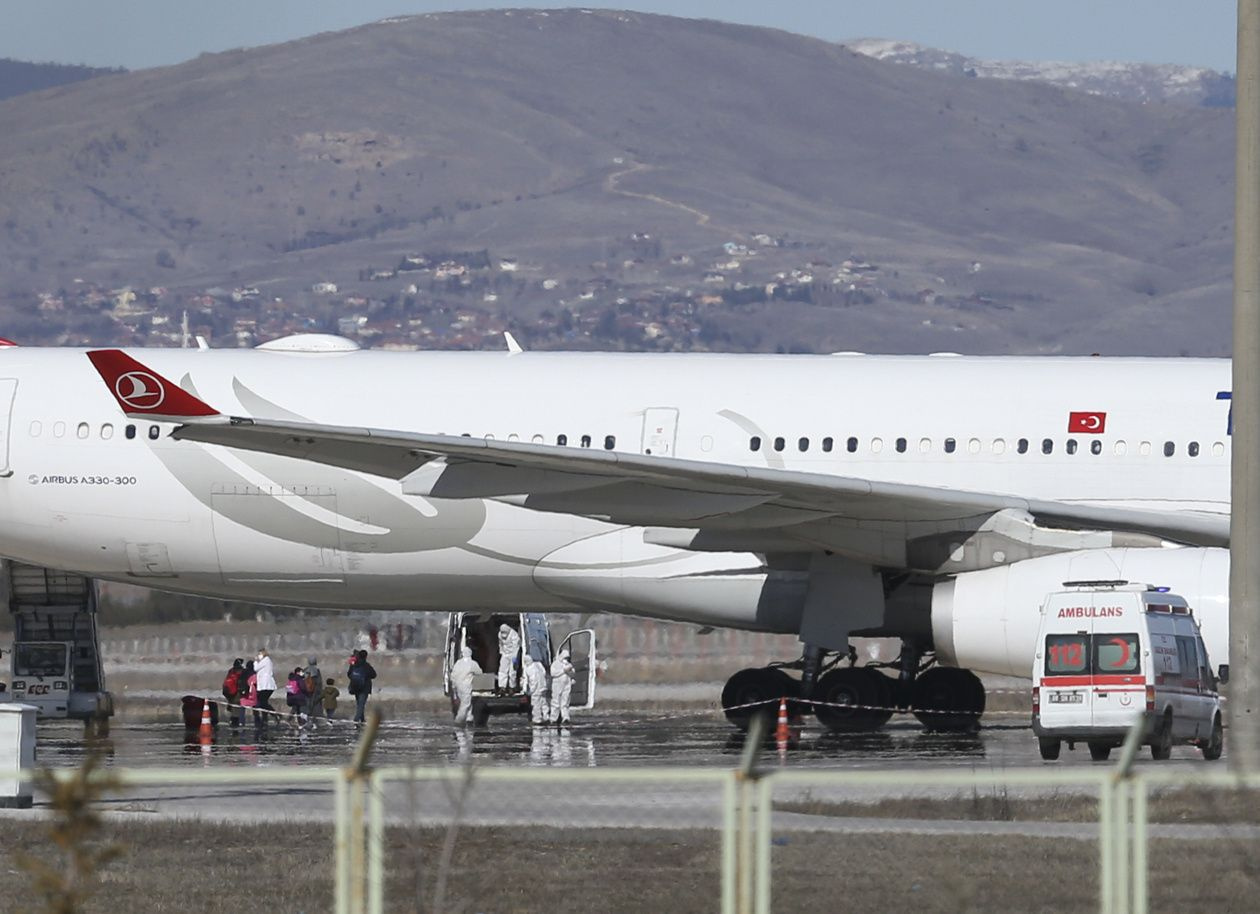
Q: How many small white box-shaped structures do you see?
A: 1